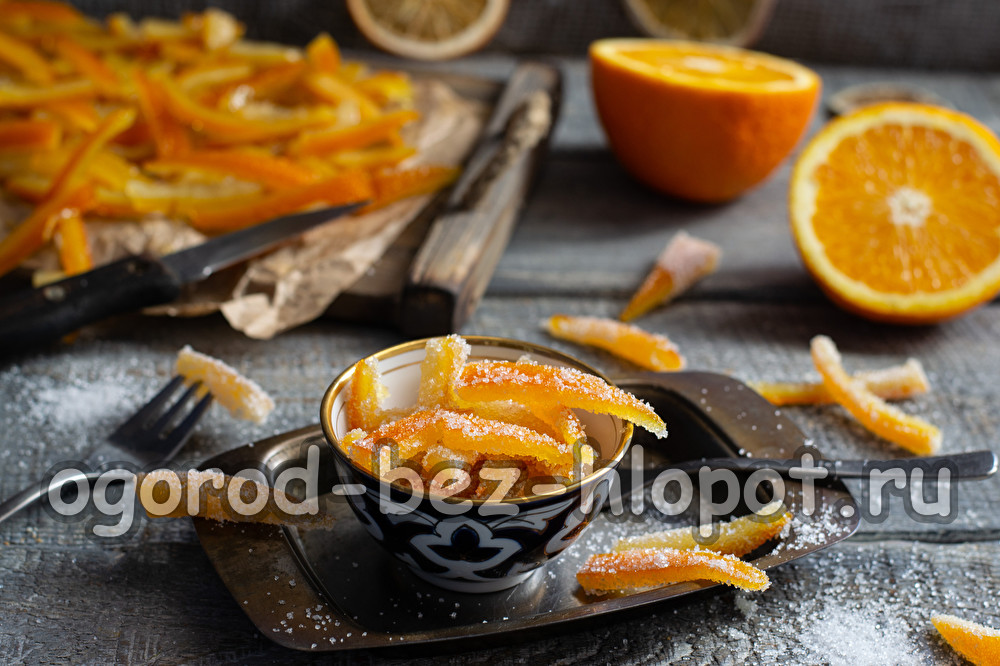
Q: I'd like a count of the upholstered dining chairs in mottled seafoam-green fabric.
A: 0